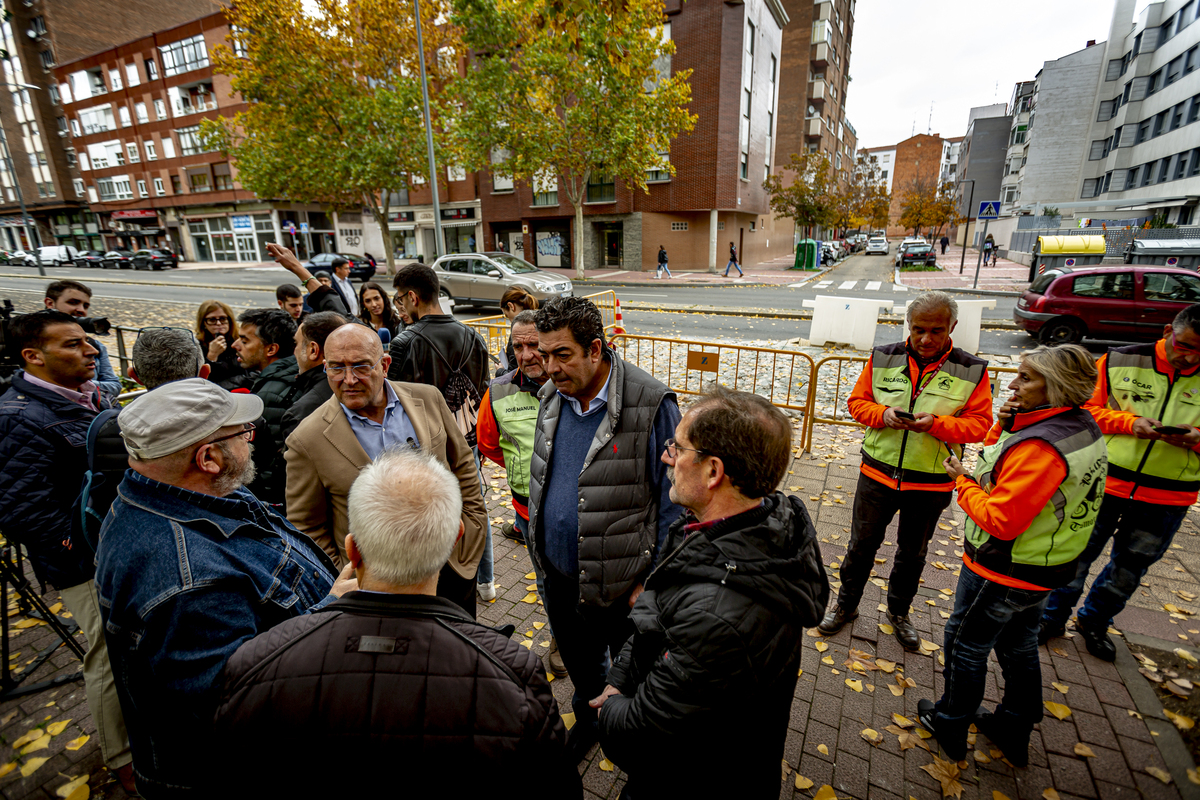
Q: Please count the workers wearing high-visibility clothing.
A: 4